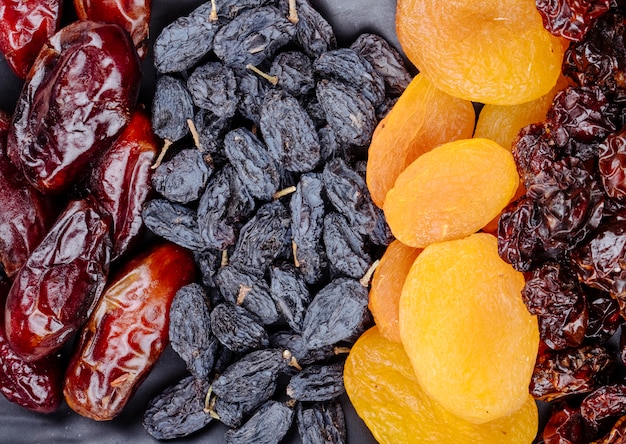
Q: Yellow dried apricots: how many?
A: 7